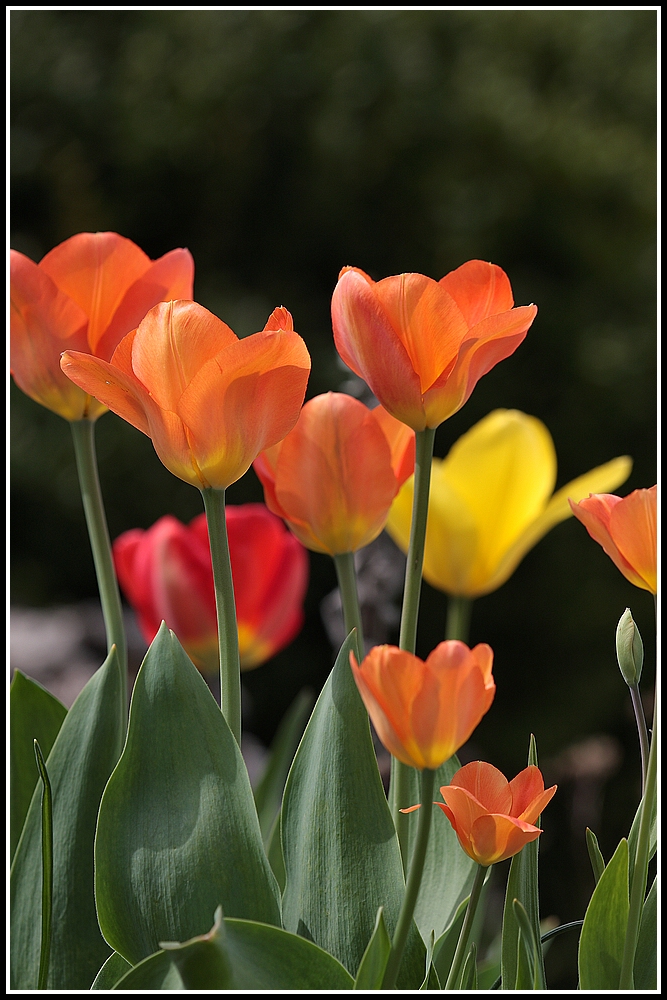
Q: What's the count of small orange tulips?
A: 2